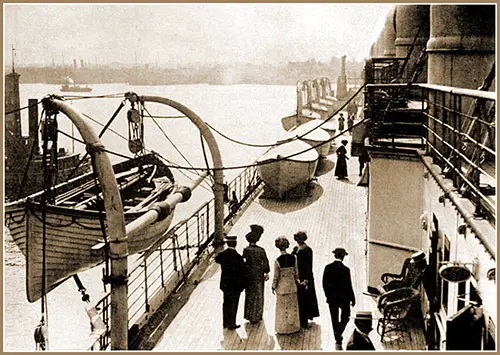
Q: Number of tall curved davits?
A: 2